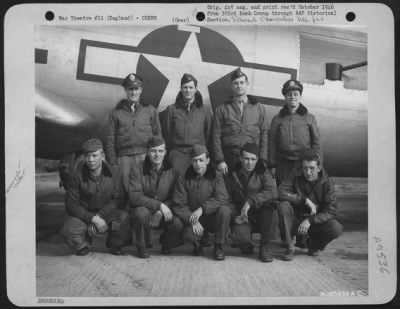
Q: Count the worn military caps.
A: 8